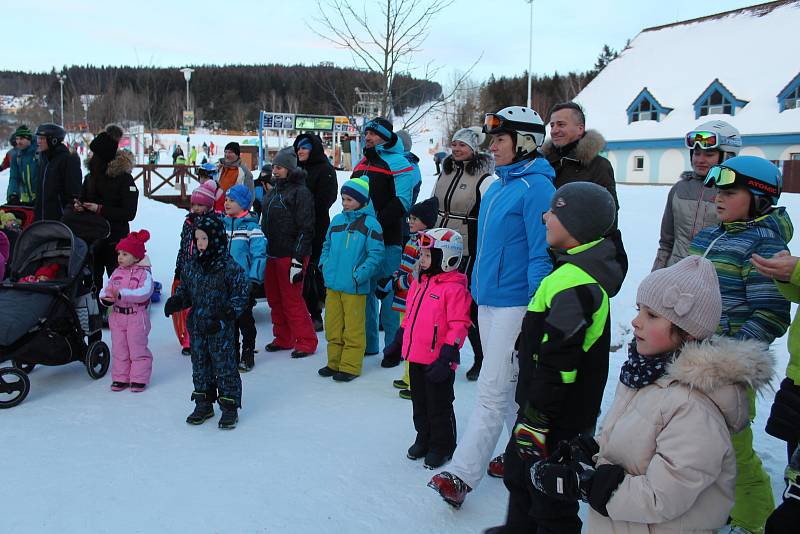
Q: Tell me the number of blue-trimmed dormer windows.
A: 3